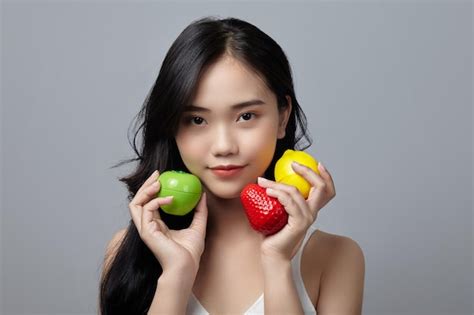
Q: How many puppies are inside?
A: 0